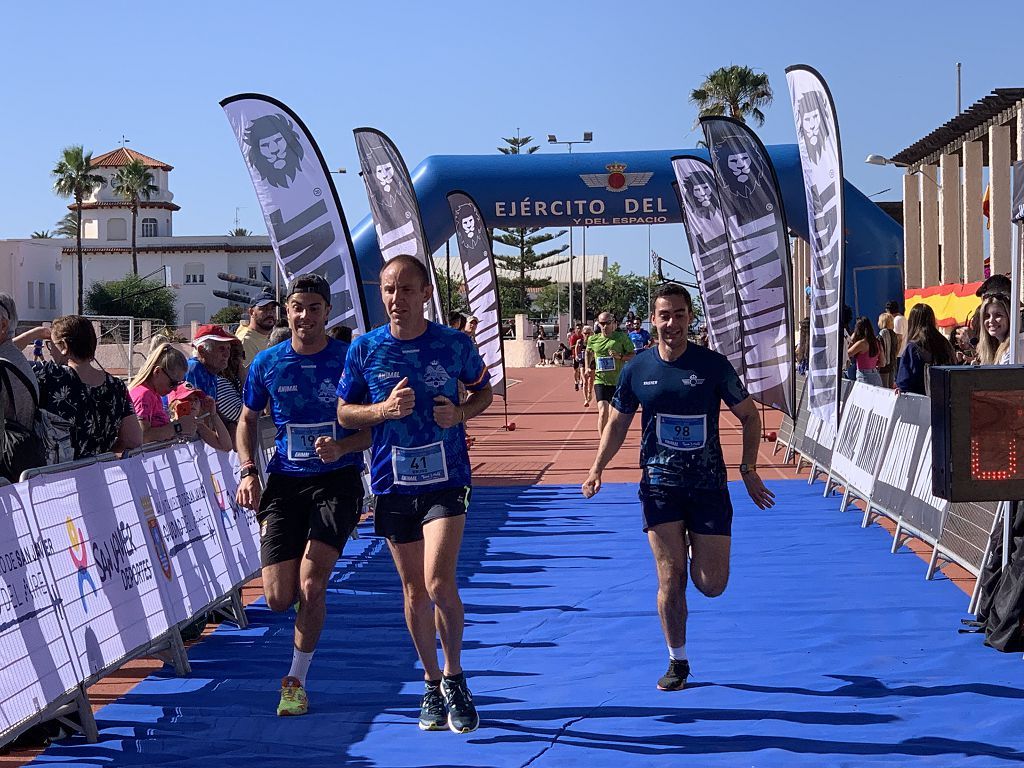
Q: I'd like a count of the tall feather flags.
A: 6